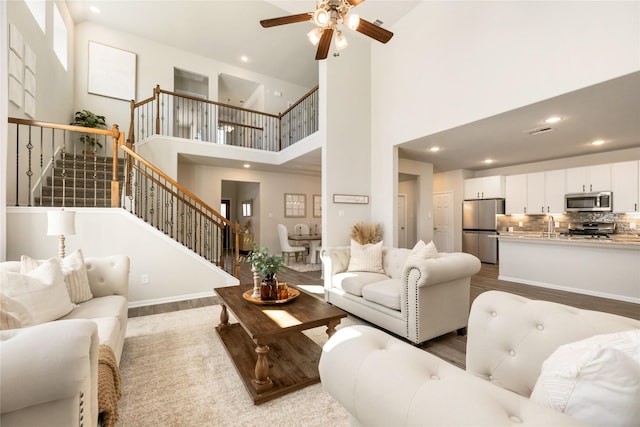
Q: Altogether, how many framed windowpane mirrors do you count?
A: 2